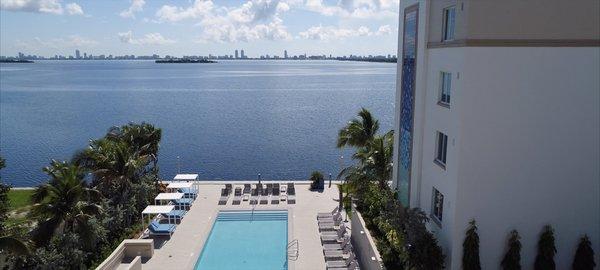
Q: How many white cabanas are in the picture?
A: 4